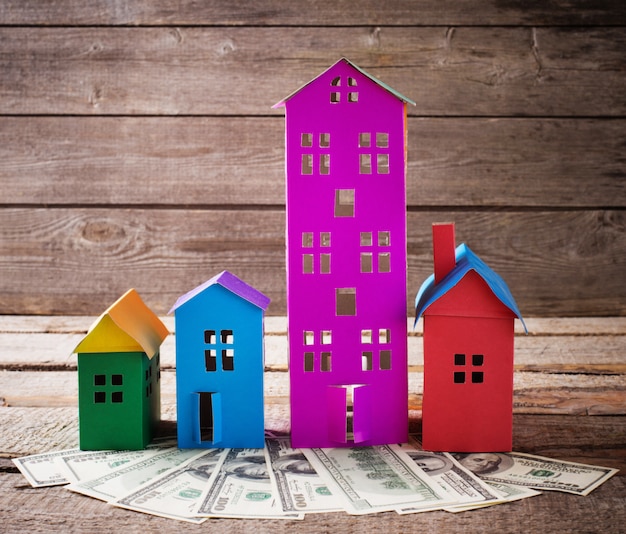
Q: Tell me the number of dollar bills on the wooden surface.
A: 10